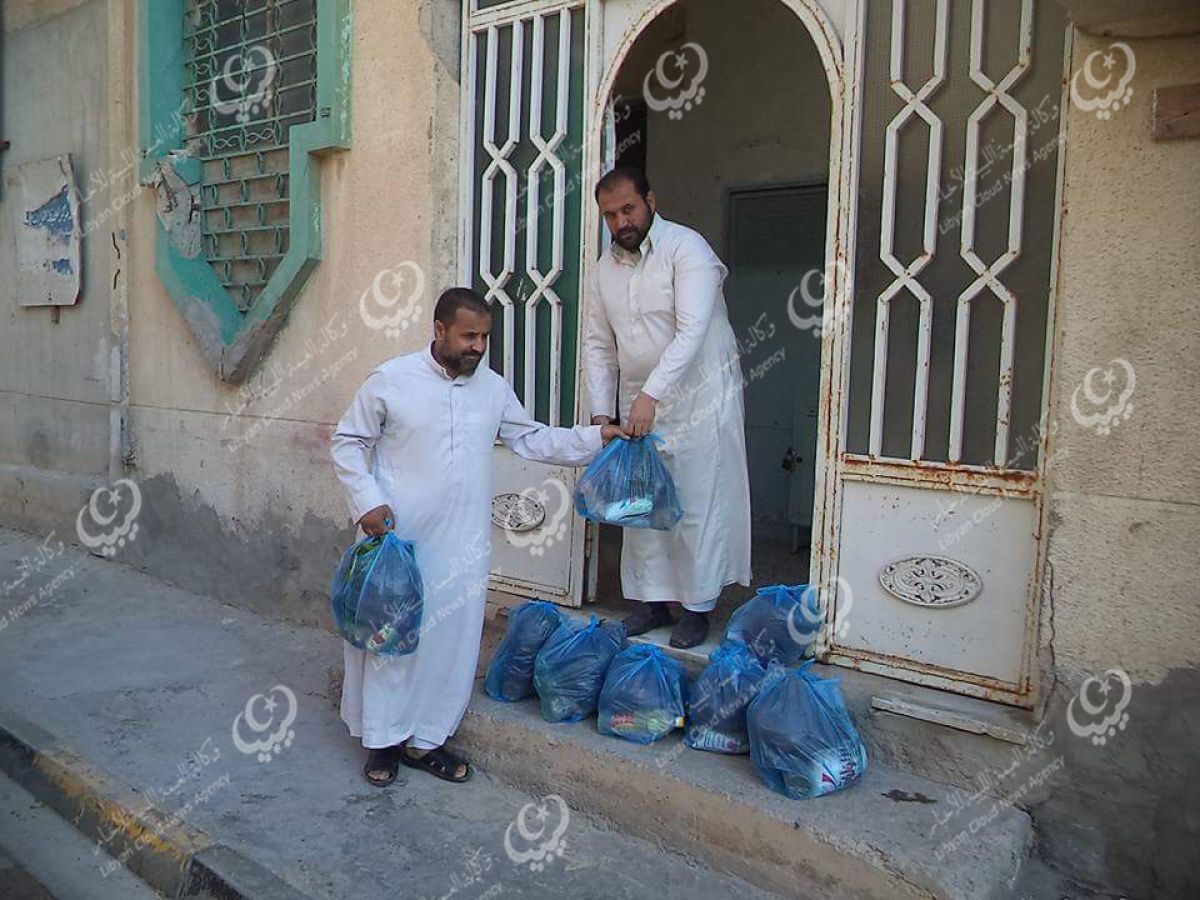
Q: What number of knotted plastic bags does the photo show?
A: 8